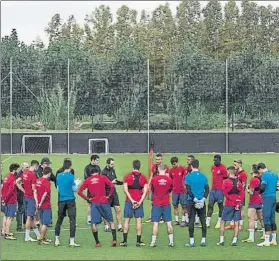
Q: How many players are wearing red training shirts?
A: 13